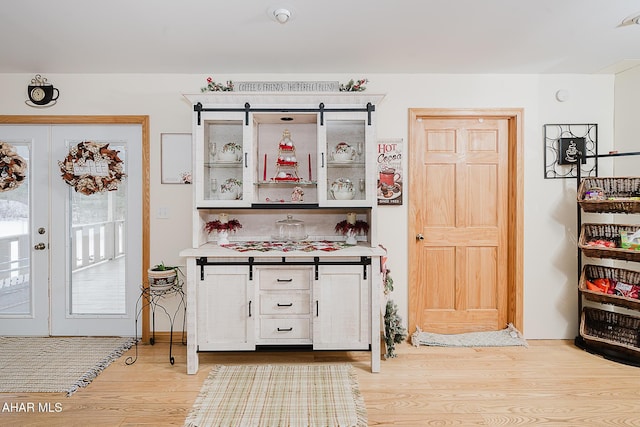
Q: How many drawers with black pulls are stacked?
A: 3